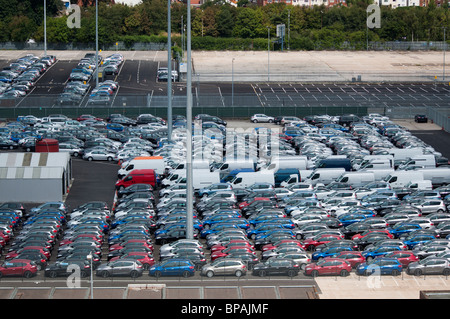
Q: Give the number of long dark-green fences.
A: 1